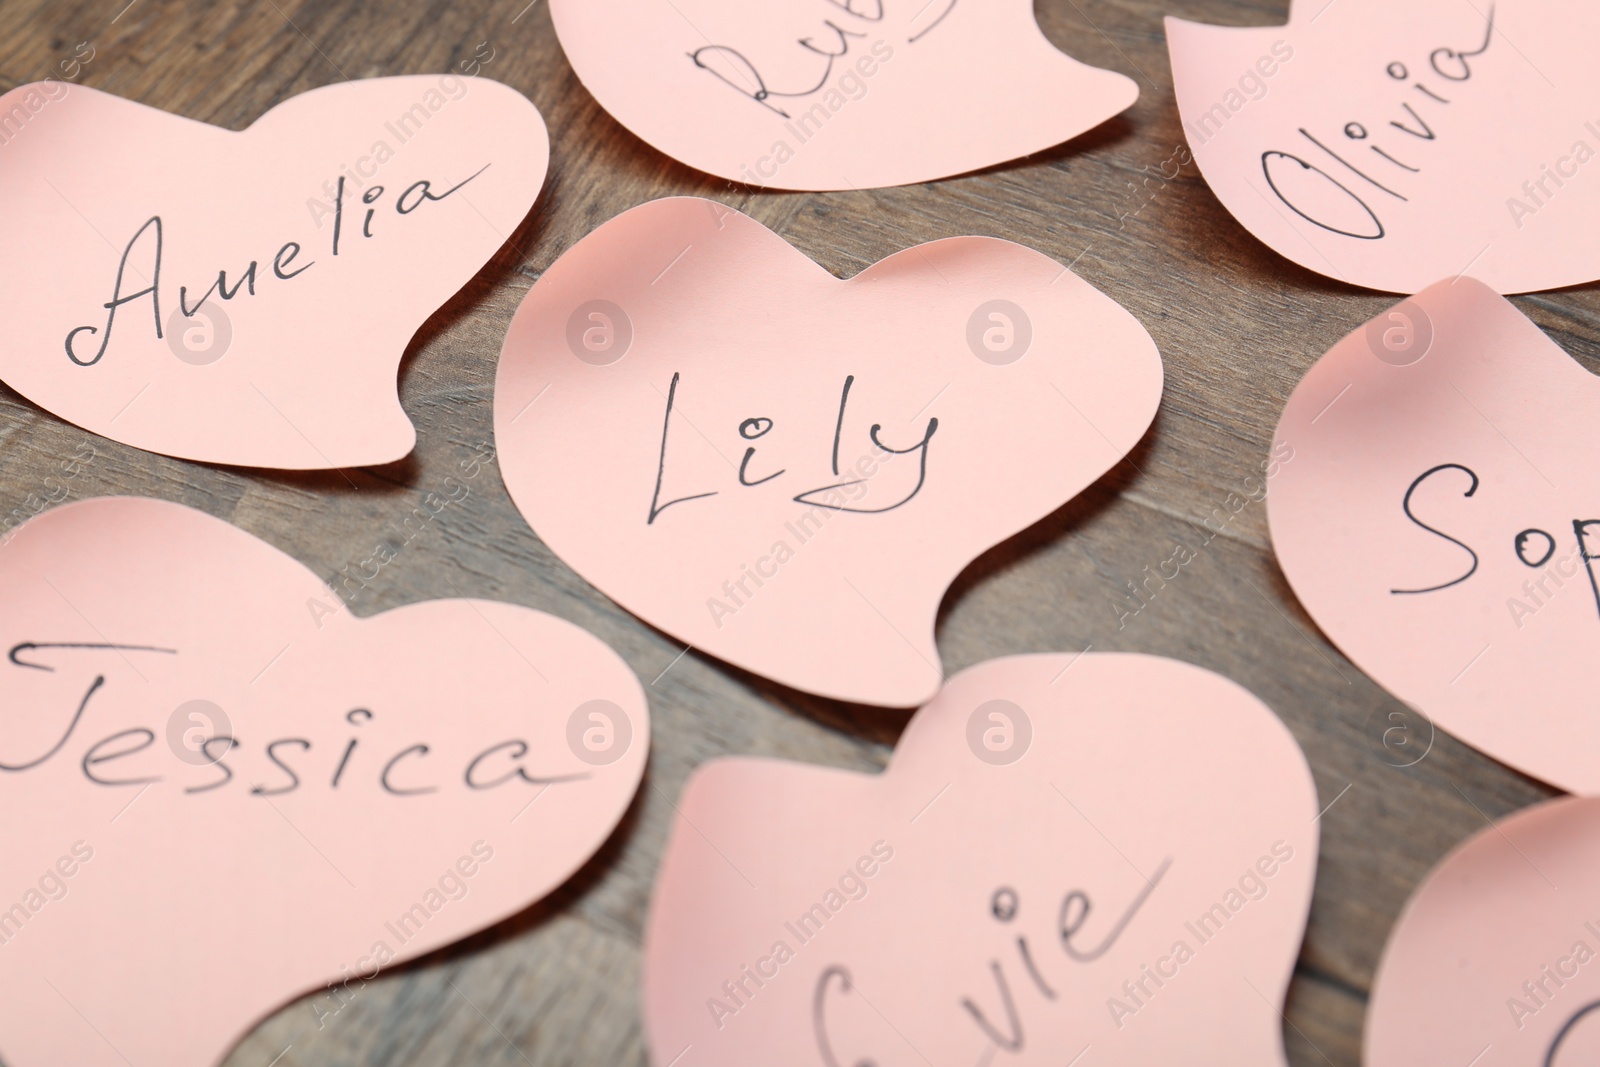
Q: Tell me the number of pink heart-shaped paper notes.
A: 8